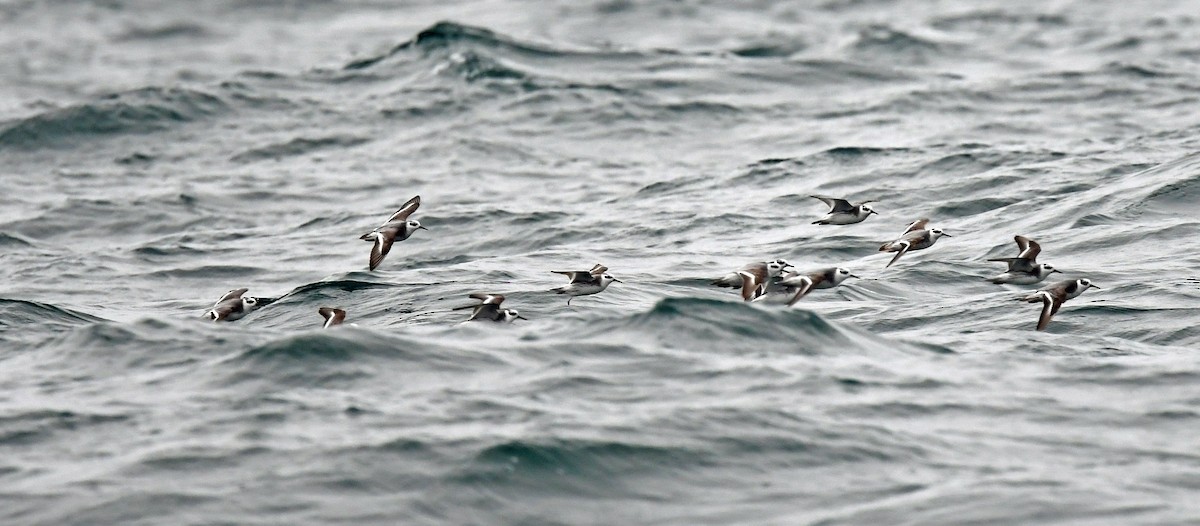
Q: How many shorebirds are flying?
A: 12